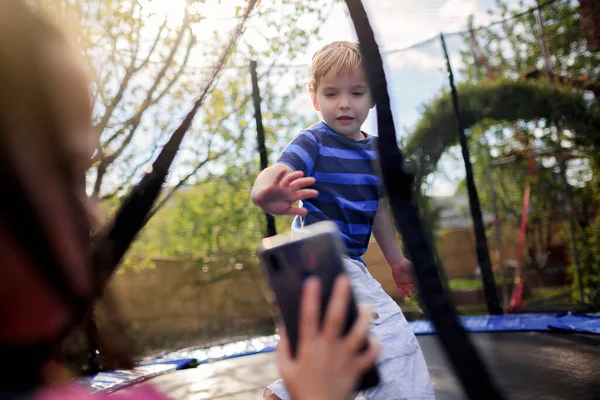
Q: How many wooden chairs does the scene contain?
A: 0